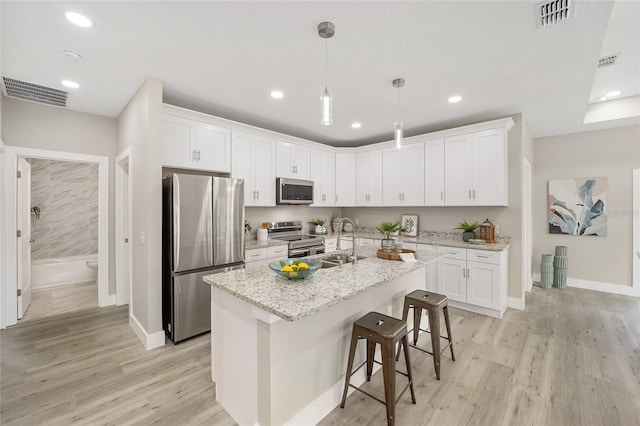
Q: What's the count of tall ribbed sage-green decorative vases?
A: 2